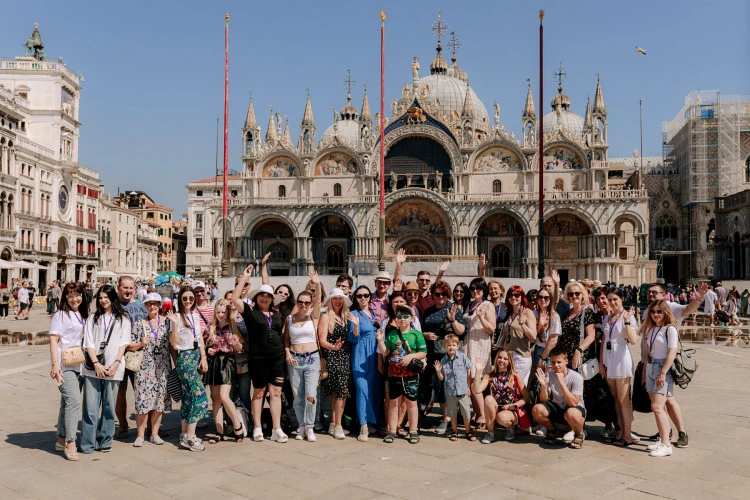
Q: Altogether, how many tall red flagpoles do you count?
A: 3